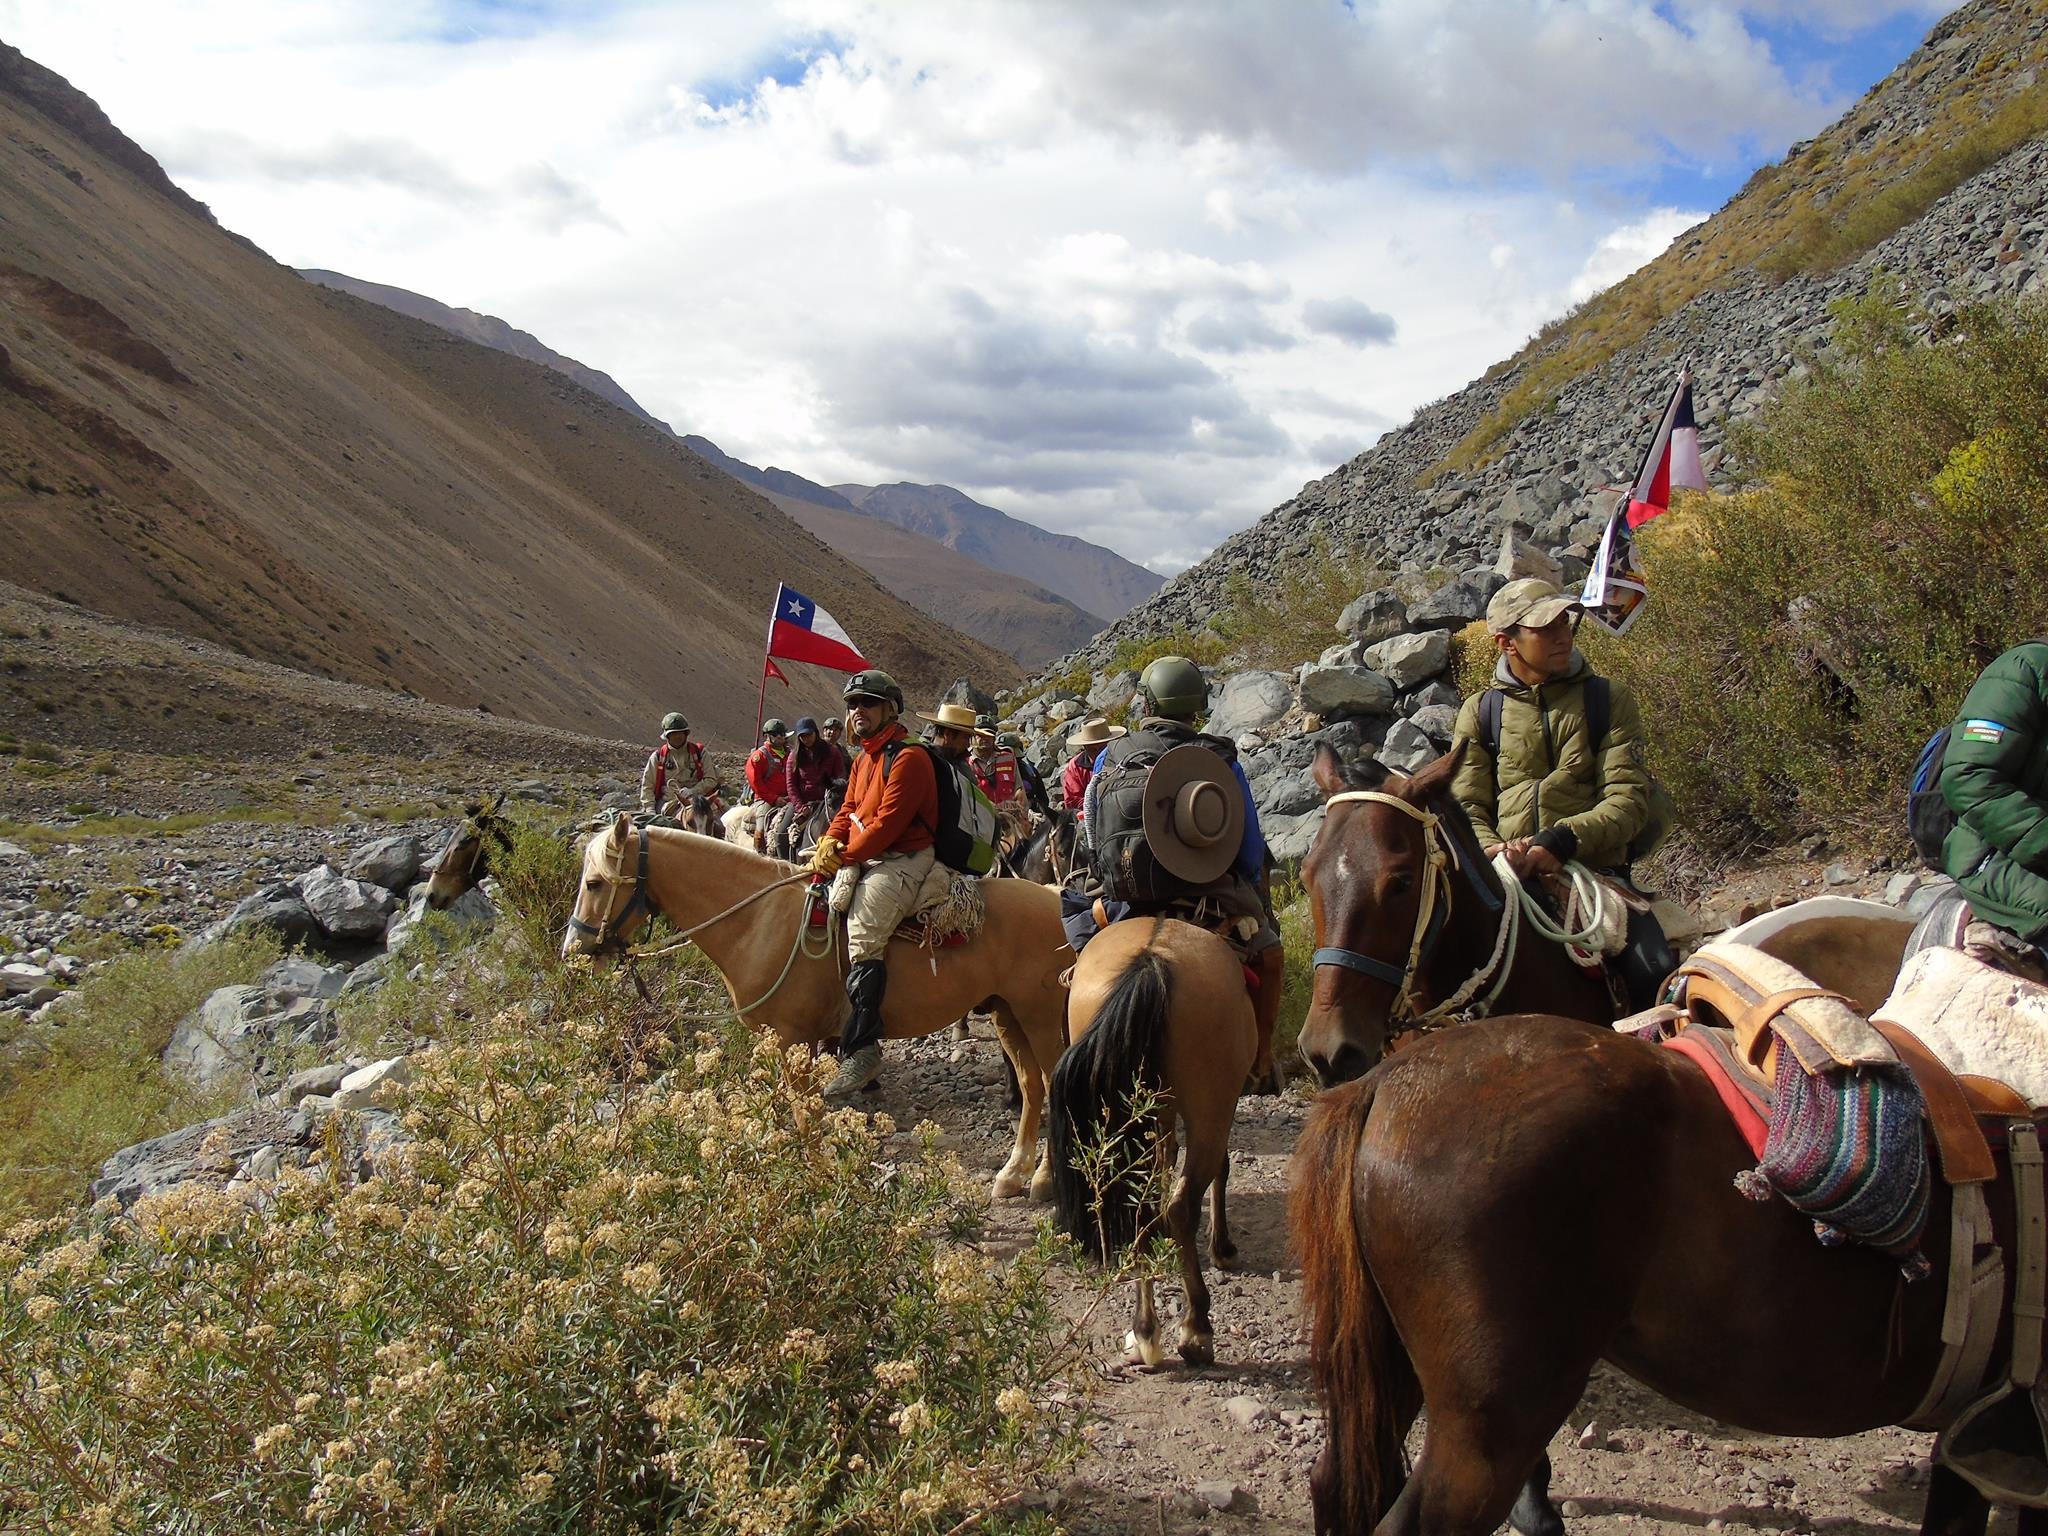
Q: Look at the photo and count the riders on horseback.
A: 12